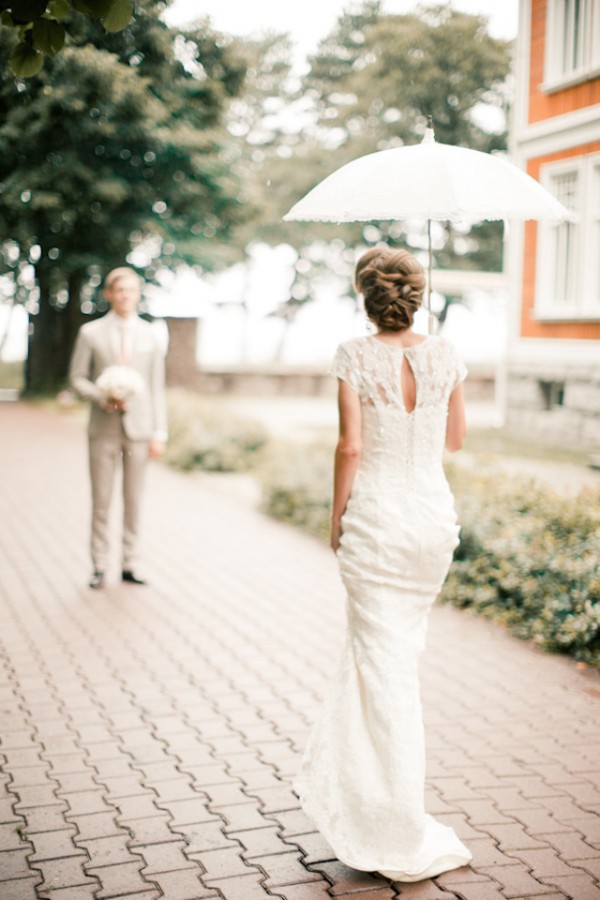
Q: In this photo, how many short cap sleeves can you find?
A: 2